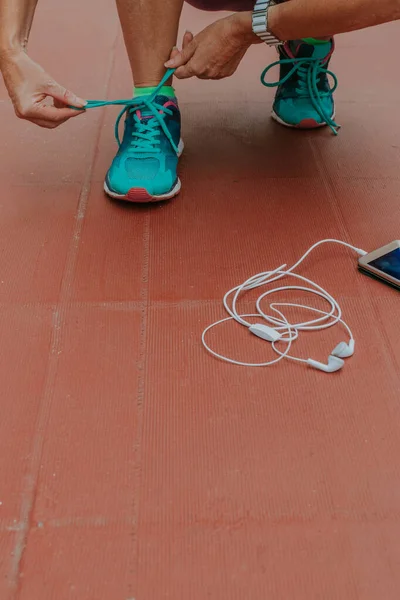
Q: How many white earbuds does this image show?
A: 2